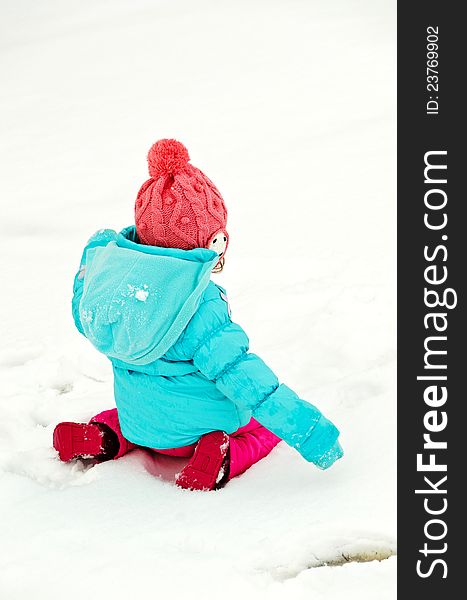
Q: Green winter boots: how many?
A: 0